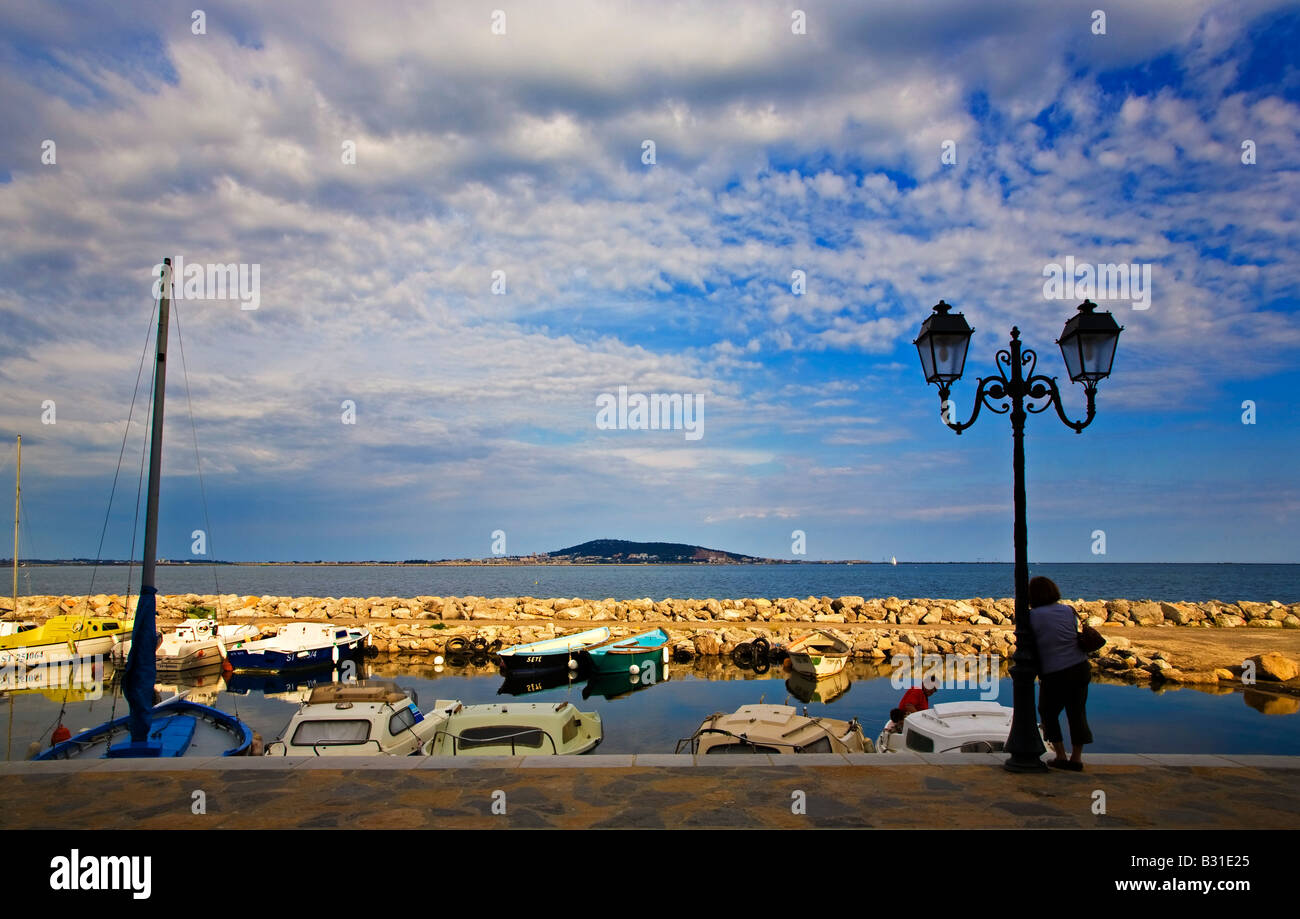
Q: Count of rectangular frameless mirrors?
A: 0